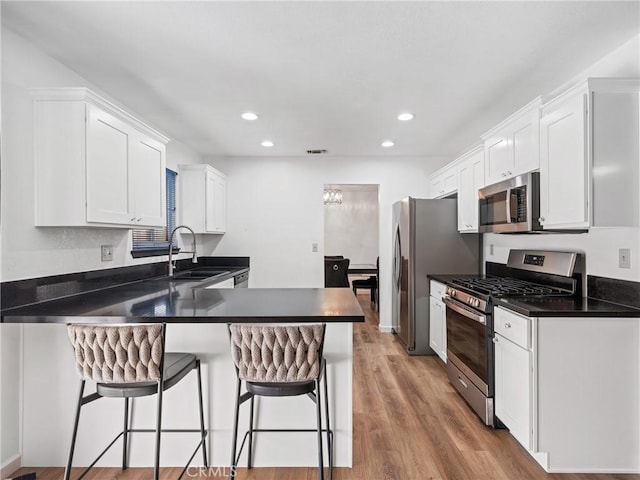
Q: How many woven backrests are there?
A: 2